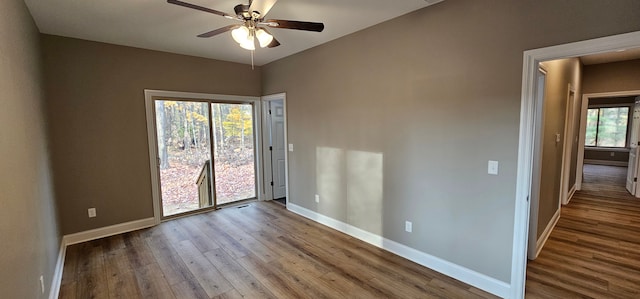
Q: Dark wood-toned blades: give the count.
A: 4